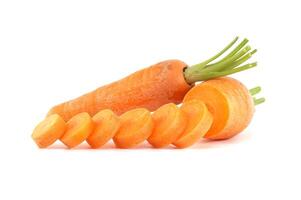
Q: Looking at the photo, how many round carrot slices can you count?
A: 6